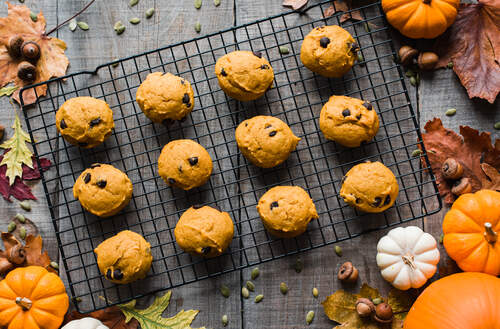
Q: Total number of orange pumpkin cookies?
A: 12